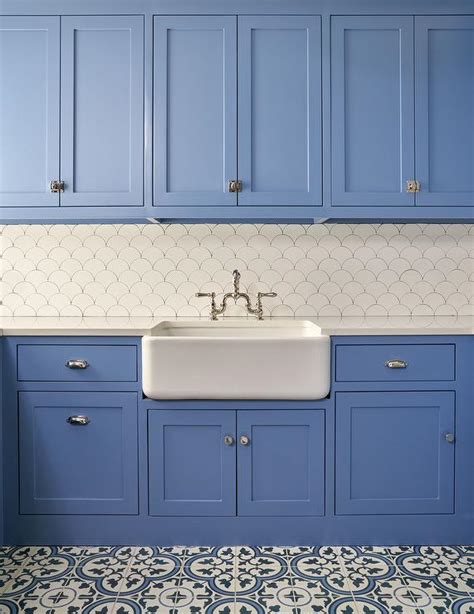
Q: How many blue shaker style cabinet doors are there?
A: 10